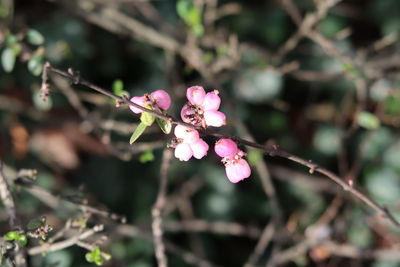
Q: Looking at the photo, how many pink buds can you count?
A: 11